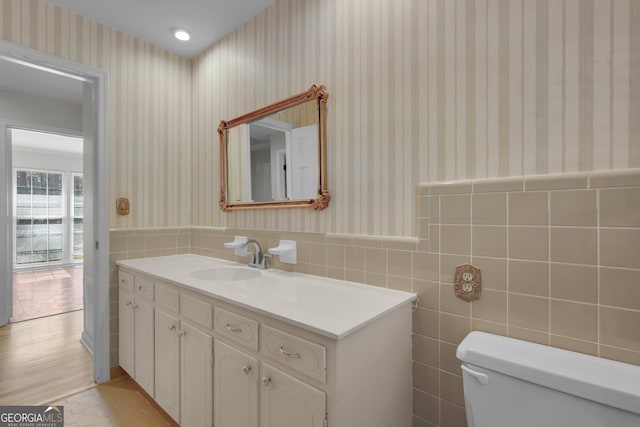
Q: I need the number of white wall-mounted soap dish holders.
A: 2